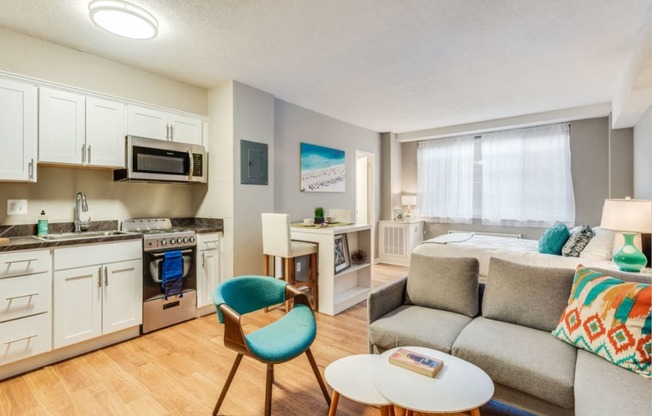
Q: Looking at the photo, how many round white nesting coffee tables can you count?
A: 2